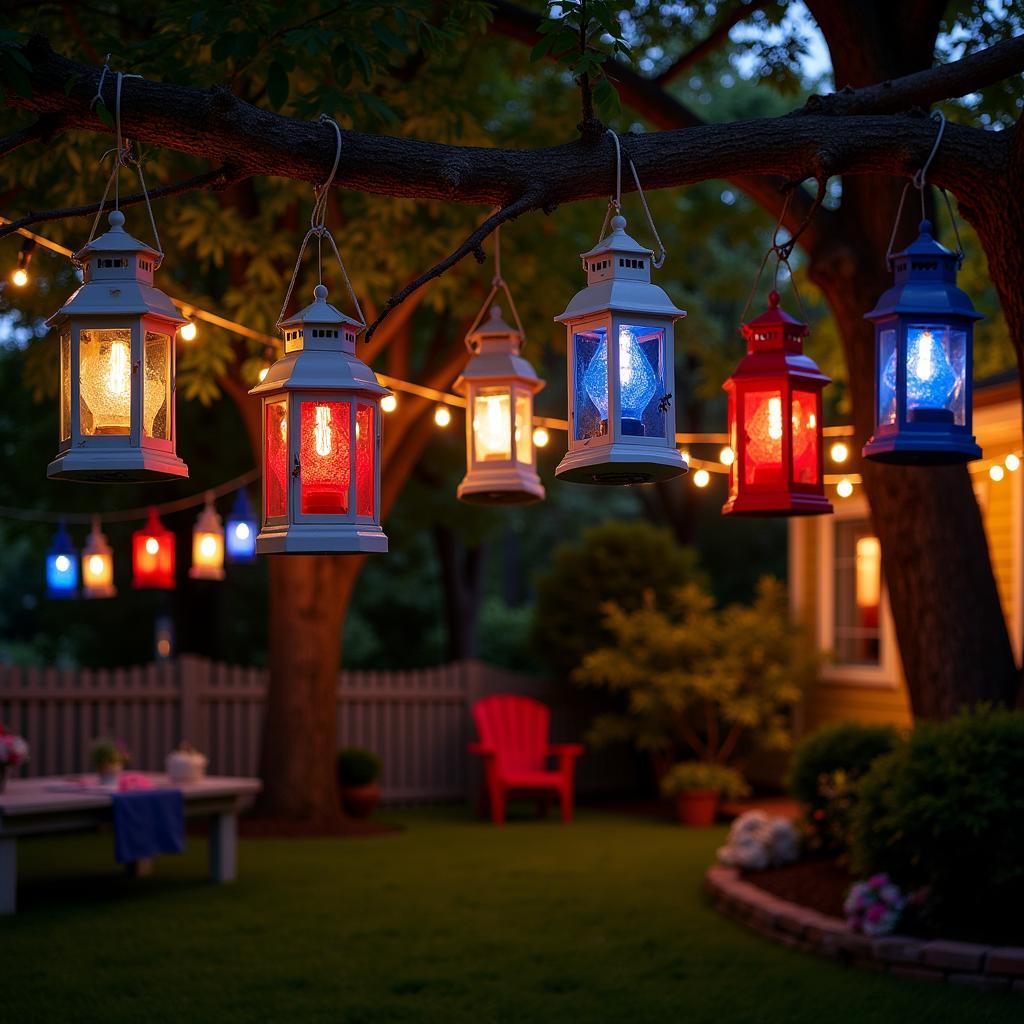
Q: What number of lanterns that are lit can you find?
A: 11